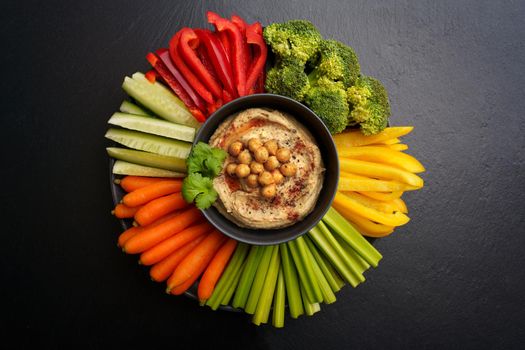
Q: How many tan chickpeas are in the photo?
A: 15